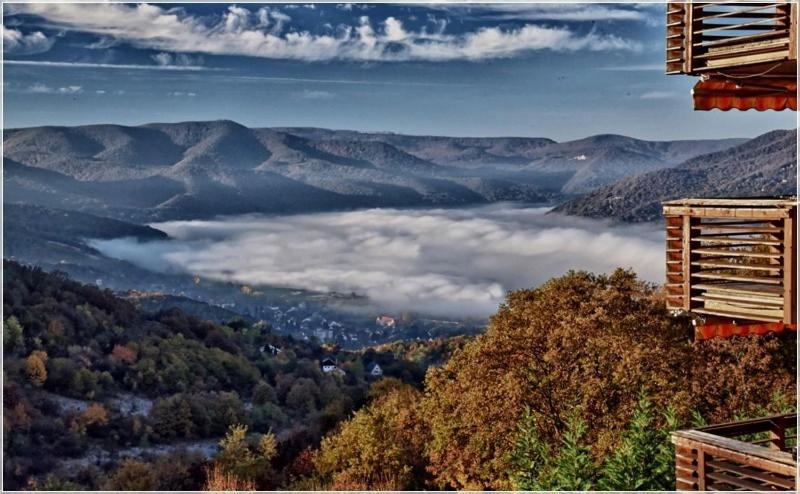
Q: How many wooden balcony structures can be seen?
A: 3